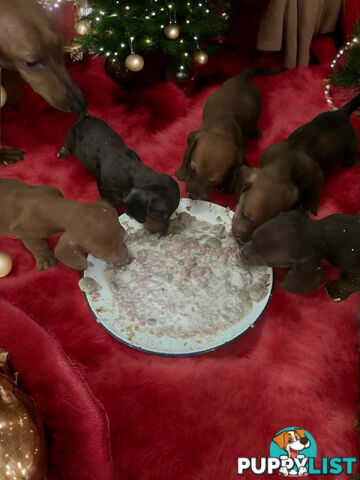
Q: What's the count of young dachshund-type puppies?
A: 5